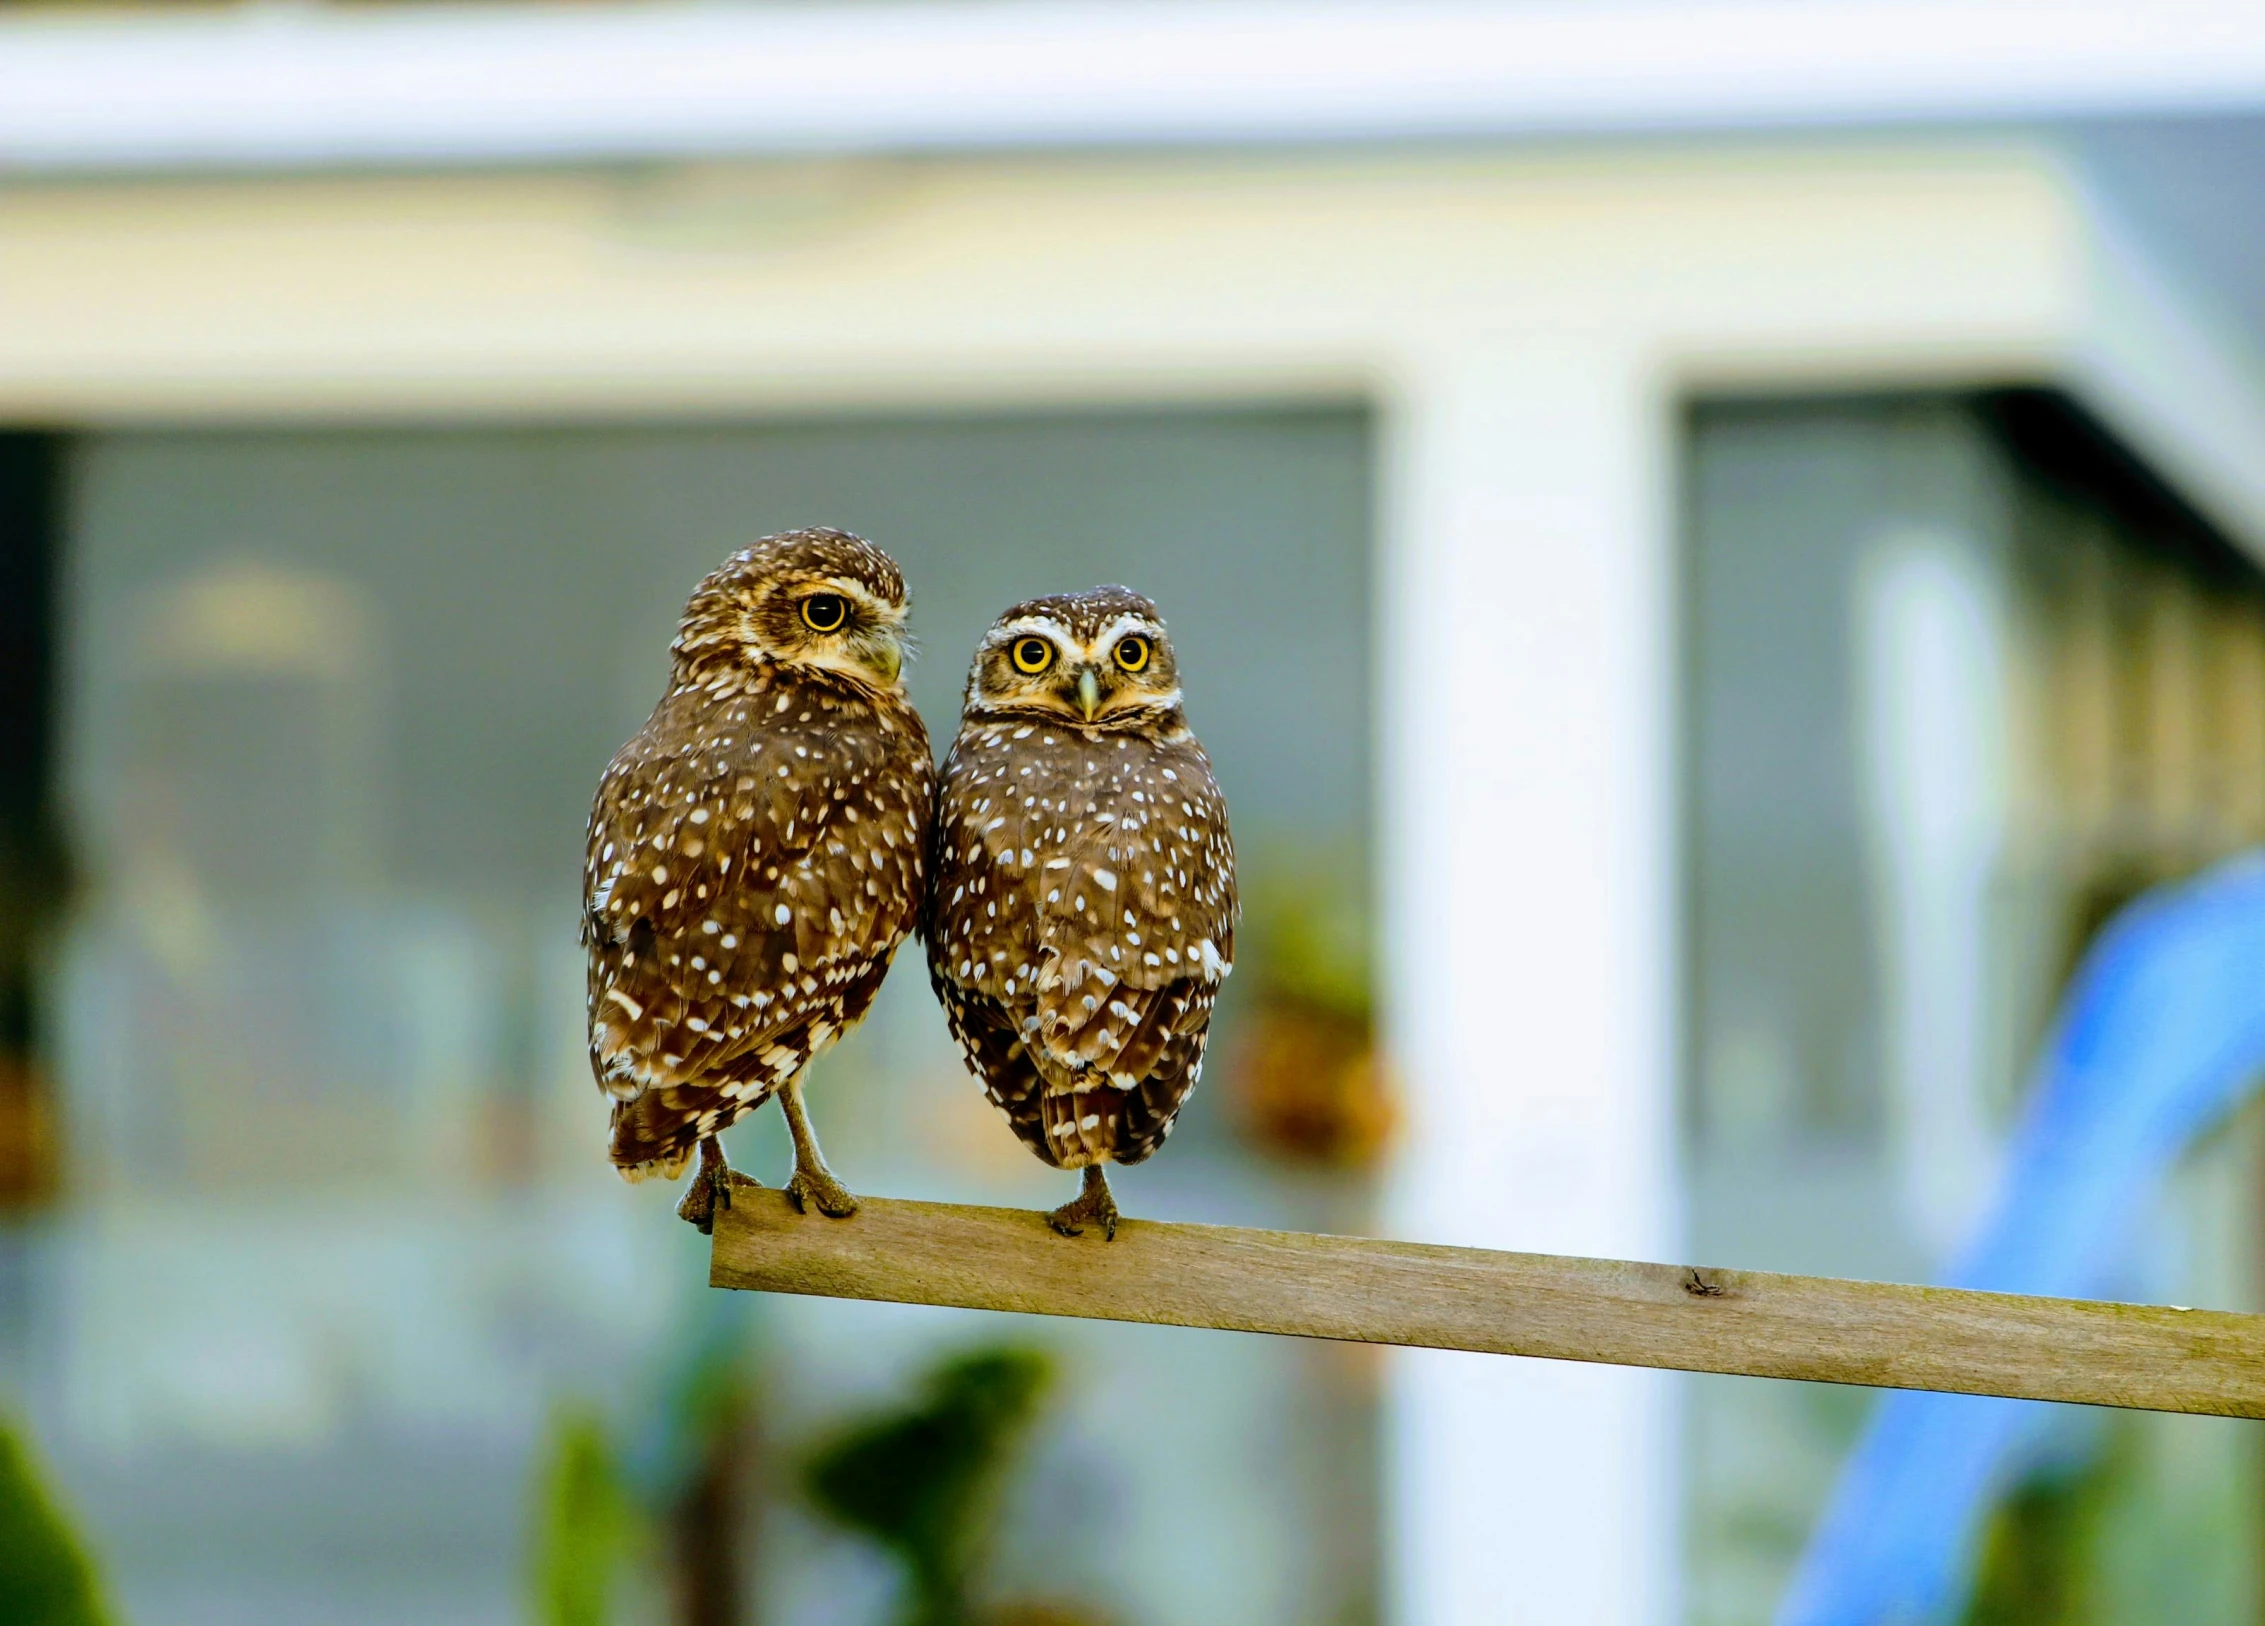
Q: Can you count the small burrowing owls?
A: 2